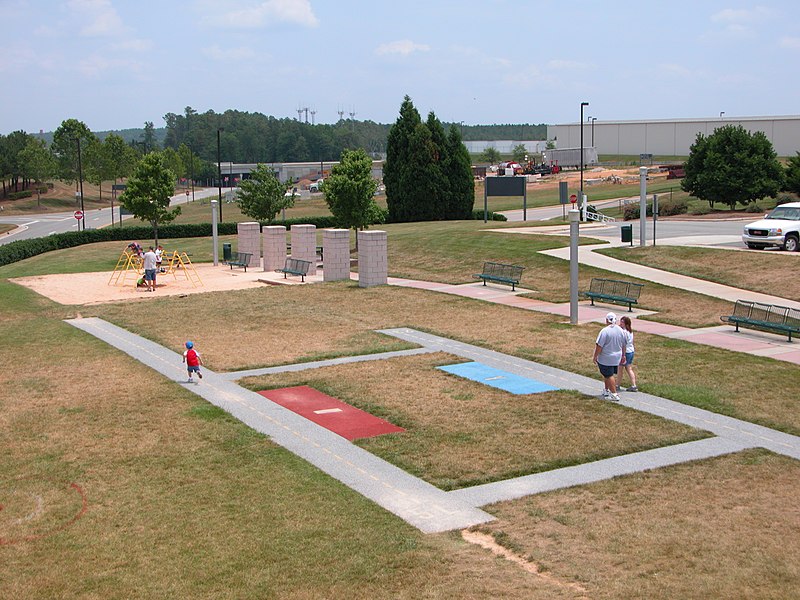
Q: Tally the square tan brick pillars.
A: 5